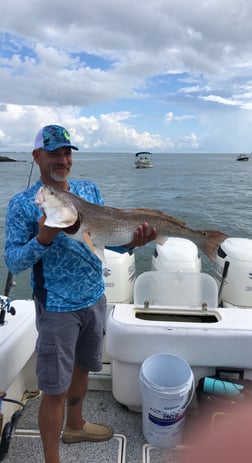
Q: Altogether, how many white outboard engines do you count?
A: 3